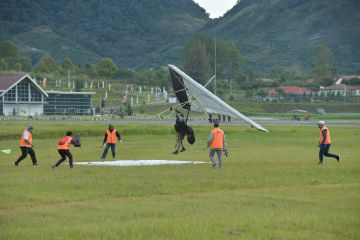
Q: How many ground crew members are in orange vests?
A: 5